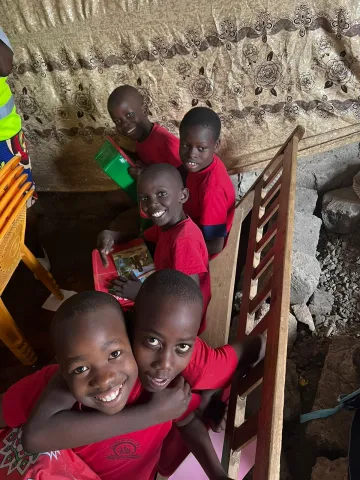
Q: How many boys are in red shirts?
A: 5